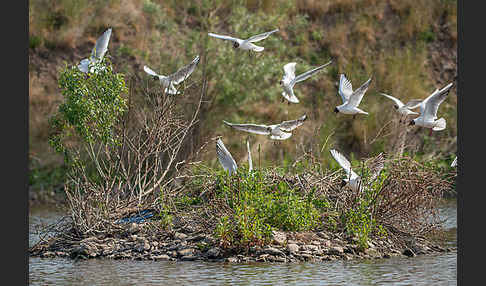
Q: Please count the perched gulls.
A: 0